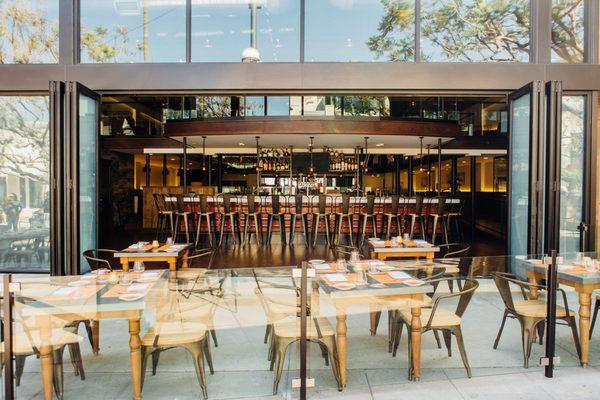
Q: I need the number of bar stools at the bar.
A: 14